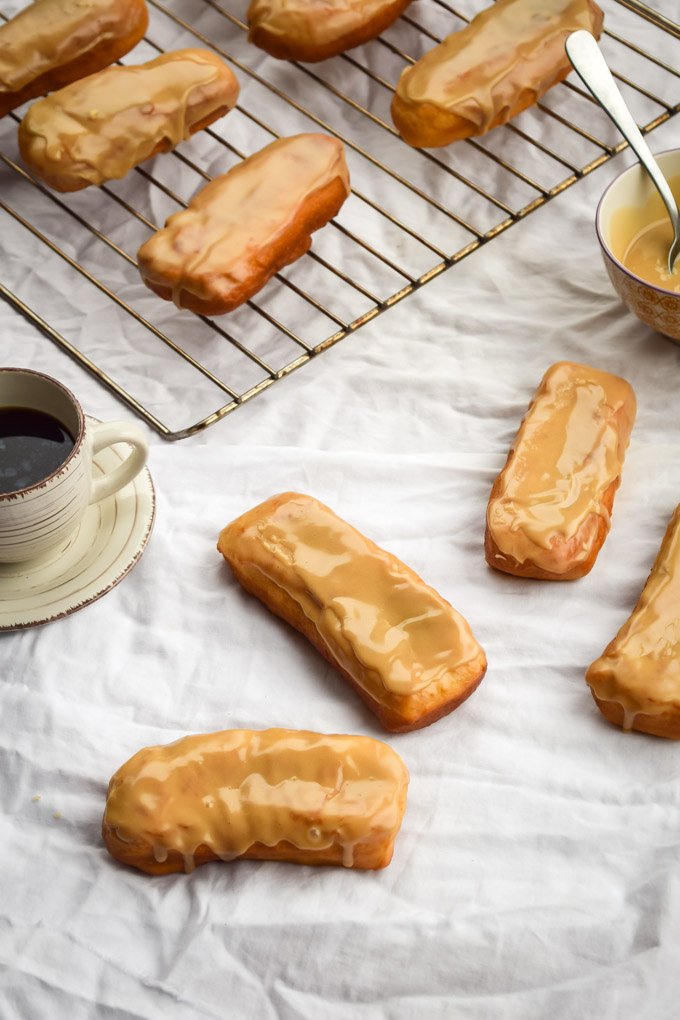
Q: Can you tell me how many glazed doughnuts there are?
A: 9